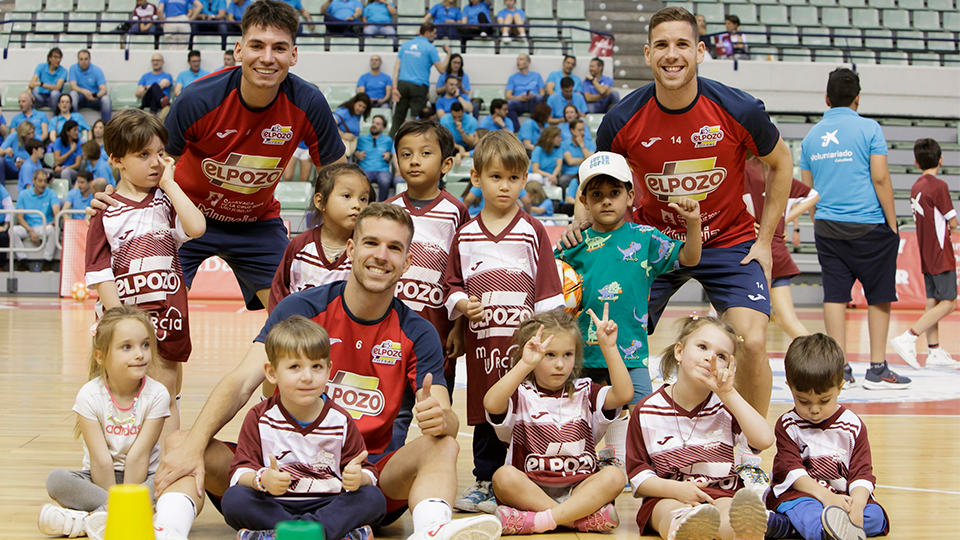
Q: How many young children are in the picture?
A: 10